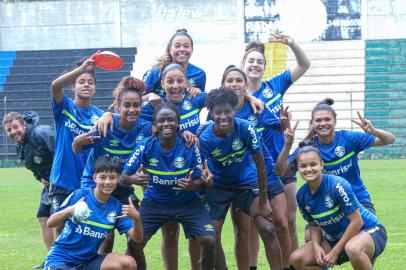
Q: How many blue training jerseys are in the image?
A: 11